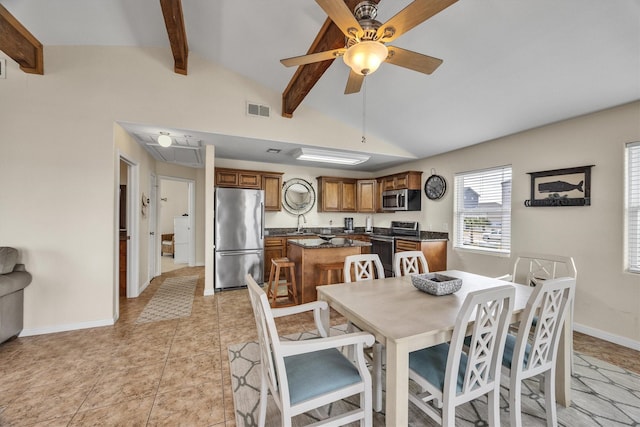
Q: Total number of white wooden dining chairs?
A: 6